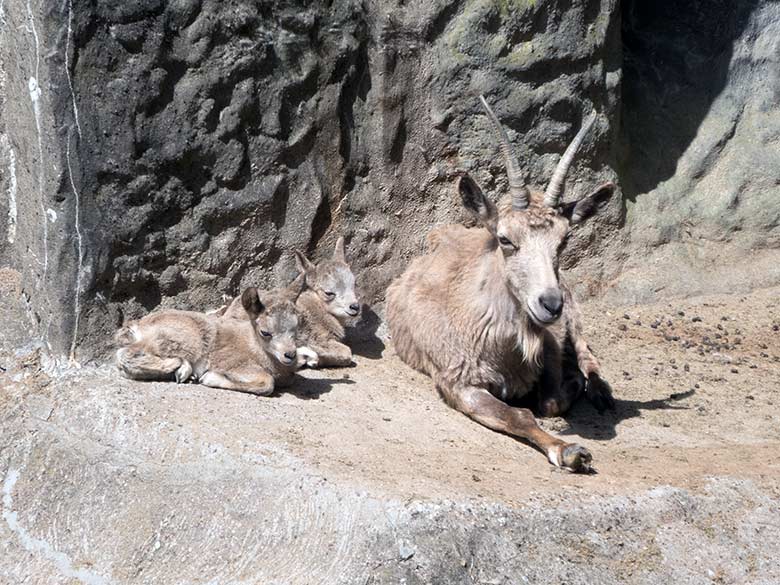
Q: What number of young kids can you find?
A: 2